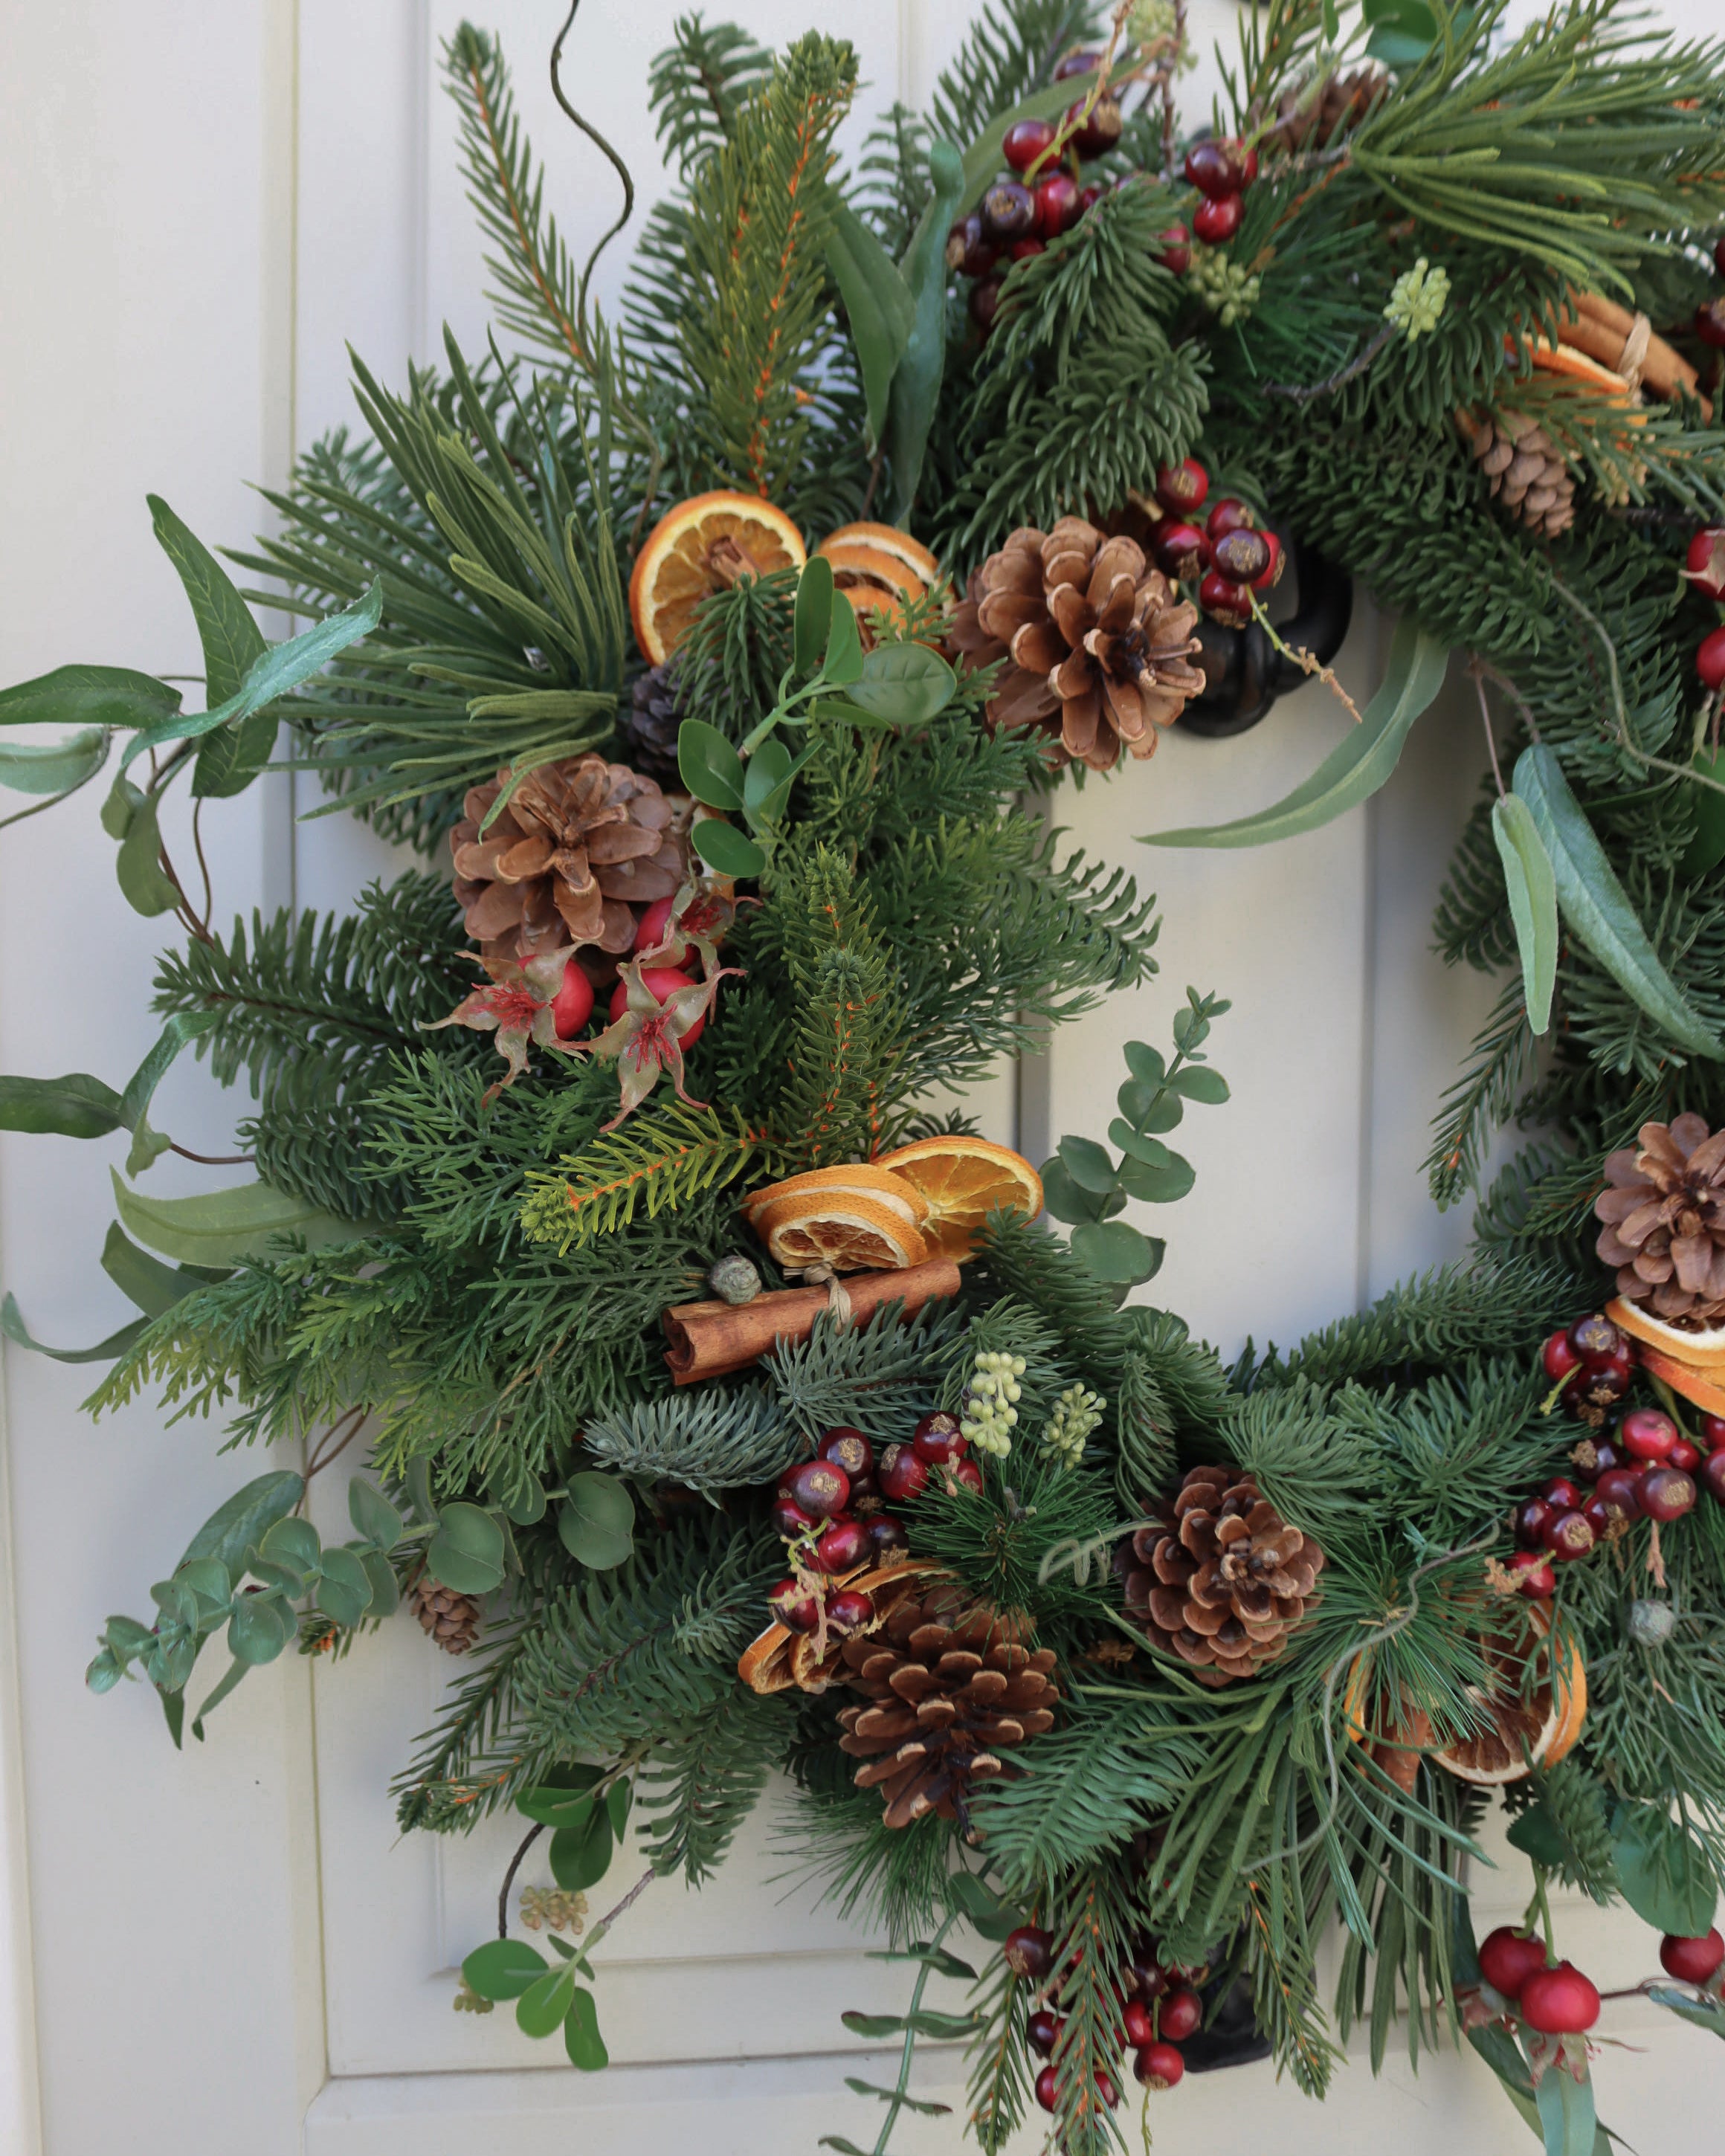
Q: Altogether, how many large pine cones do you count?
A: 5